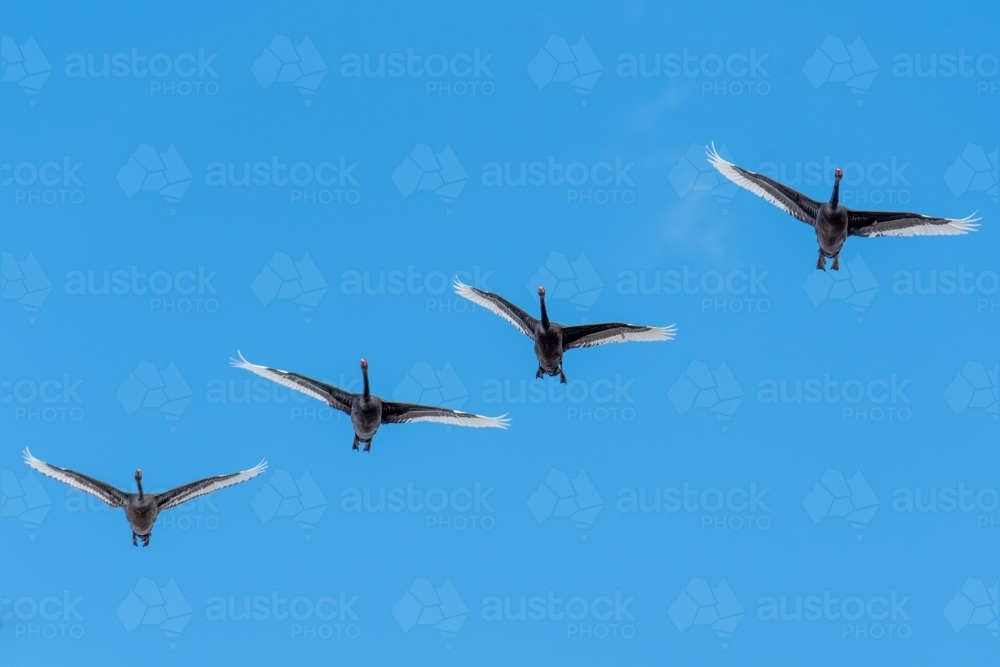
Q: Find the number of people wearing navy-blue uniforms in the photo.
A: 0